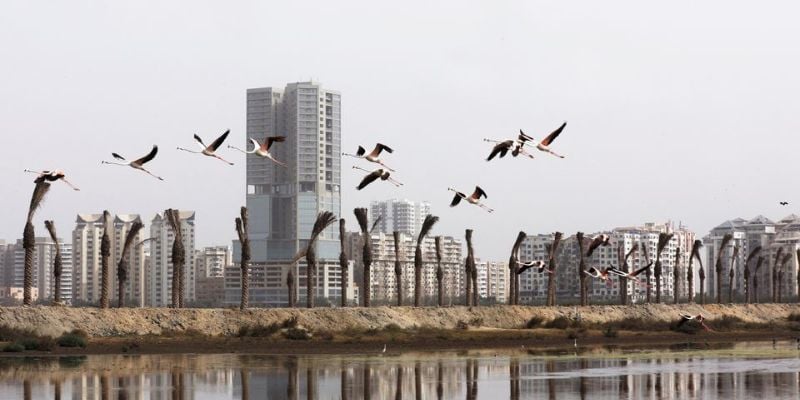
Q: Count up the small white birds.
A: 2